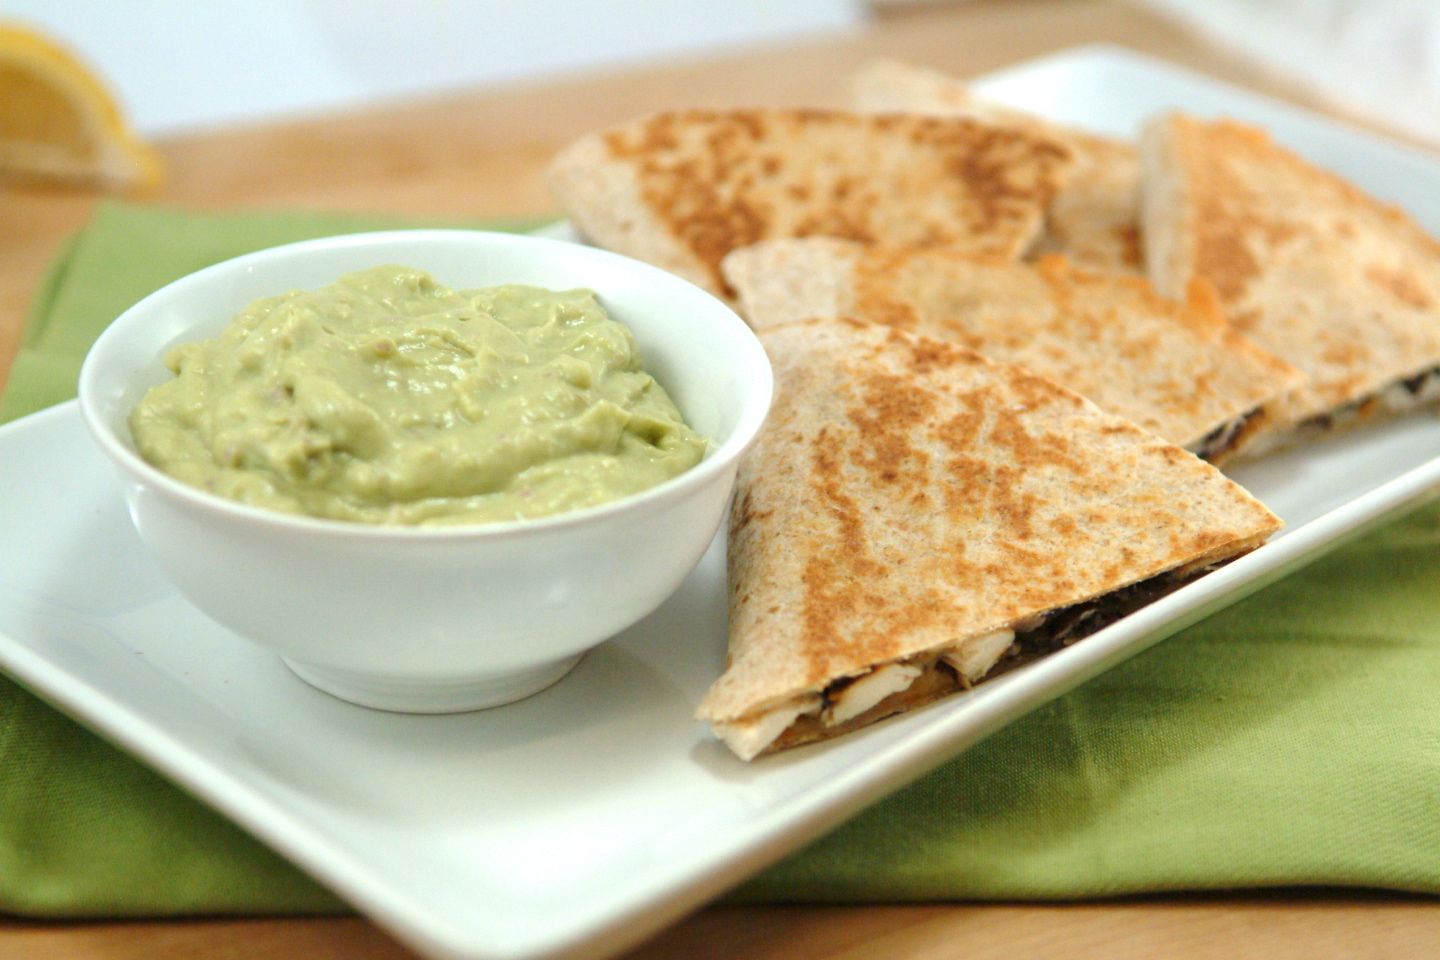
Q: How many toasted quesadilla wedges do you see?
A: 5